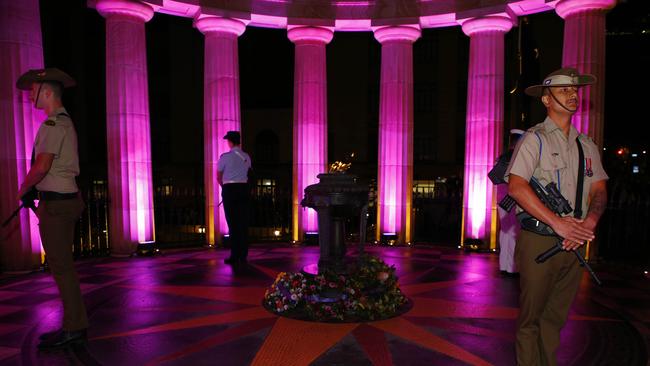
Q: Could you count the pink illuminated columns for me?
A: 7